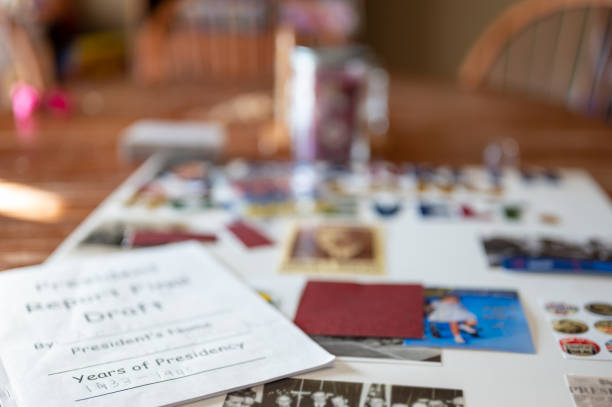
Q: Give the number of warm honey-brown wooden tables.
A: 1